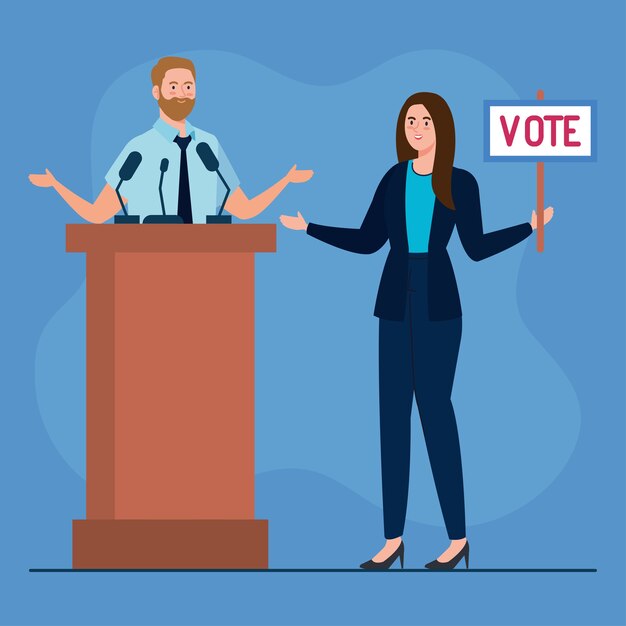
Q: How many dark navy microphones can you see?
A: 3